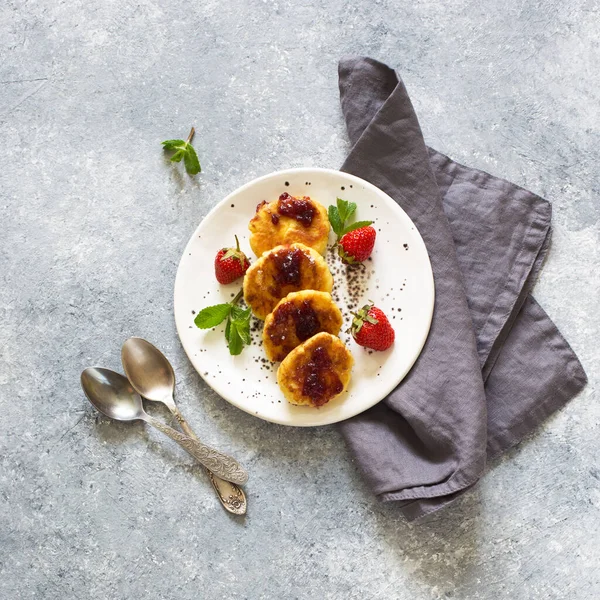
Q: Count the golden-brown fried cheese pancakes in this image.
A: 4